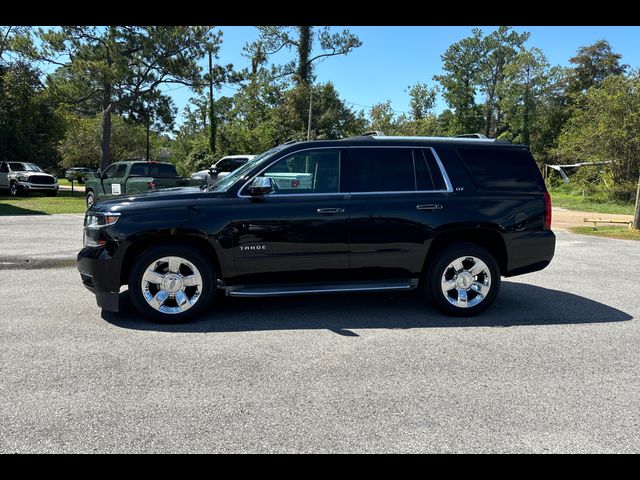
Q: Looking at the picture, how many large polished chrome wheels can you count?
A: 2